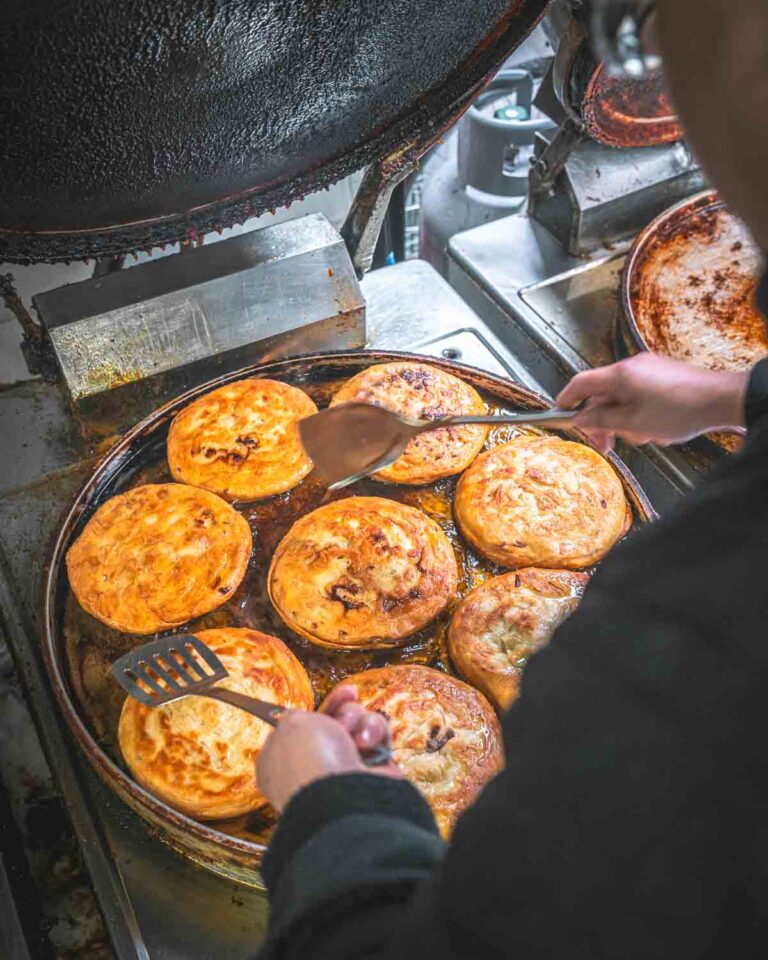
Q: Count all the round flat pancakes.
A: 8